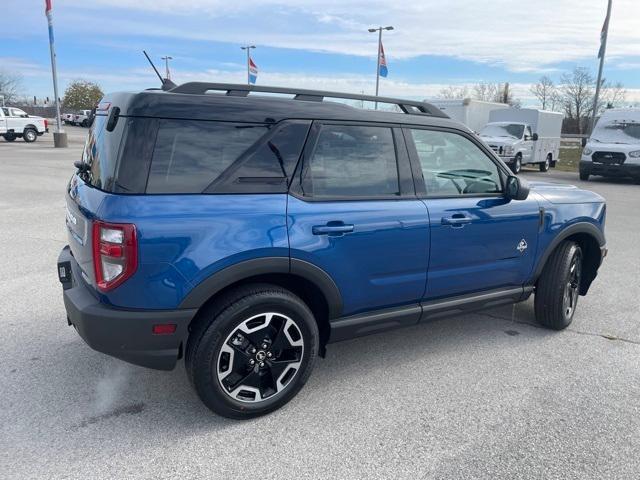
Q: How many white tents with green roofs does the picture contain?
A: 0